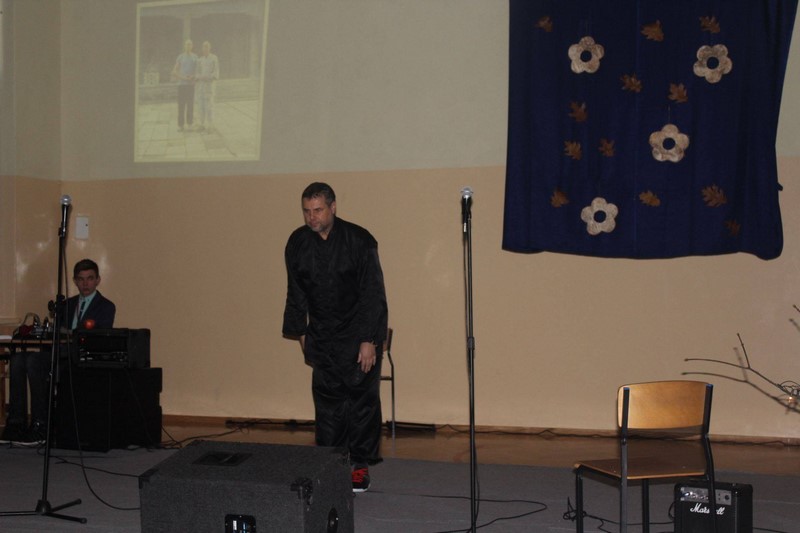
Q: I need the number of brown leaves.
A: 12